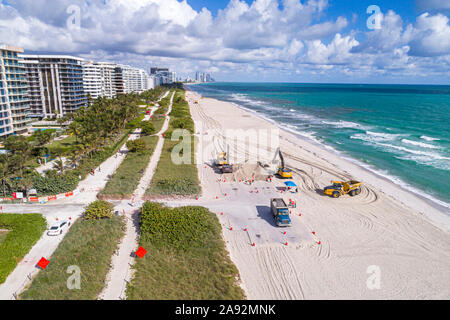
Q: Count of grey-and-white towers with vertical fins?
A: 1